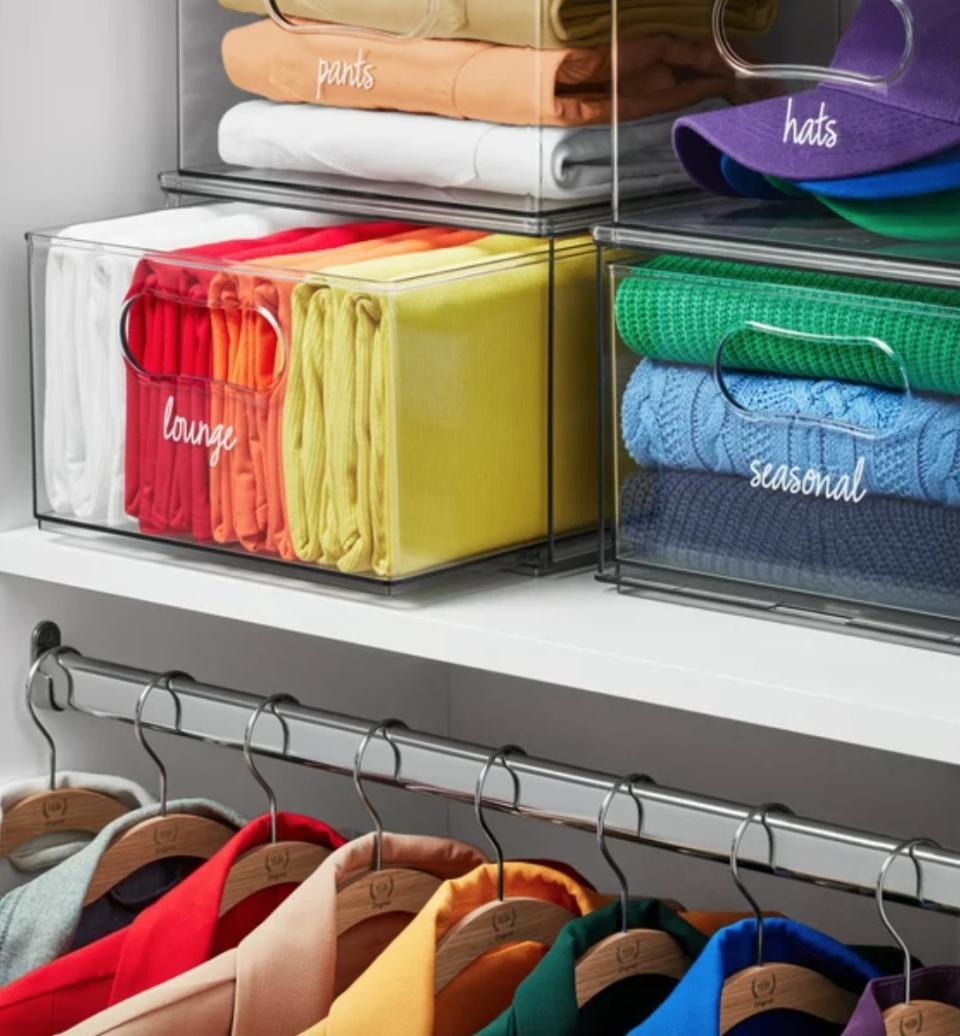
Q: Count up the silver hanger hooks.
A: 8